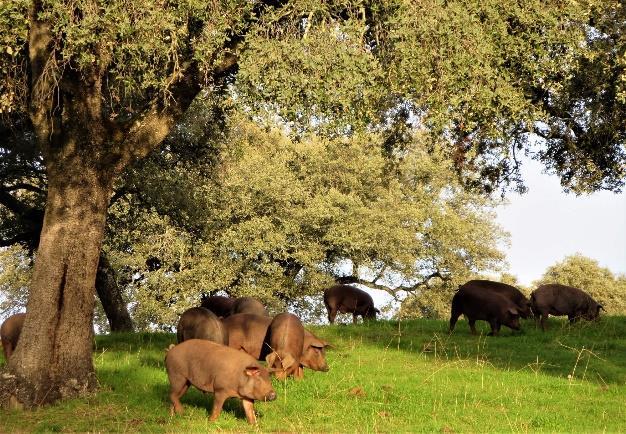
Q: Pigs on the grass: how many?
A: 11